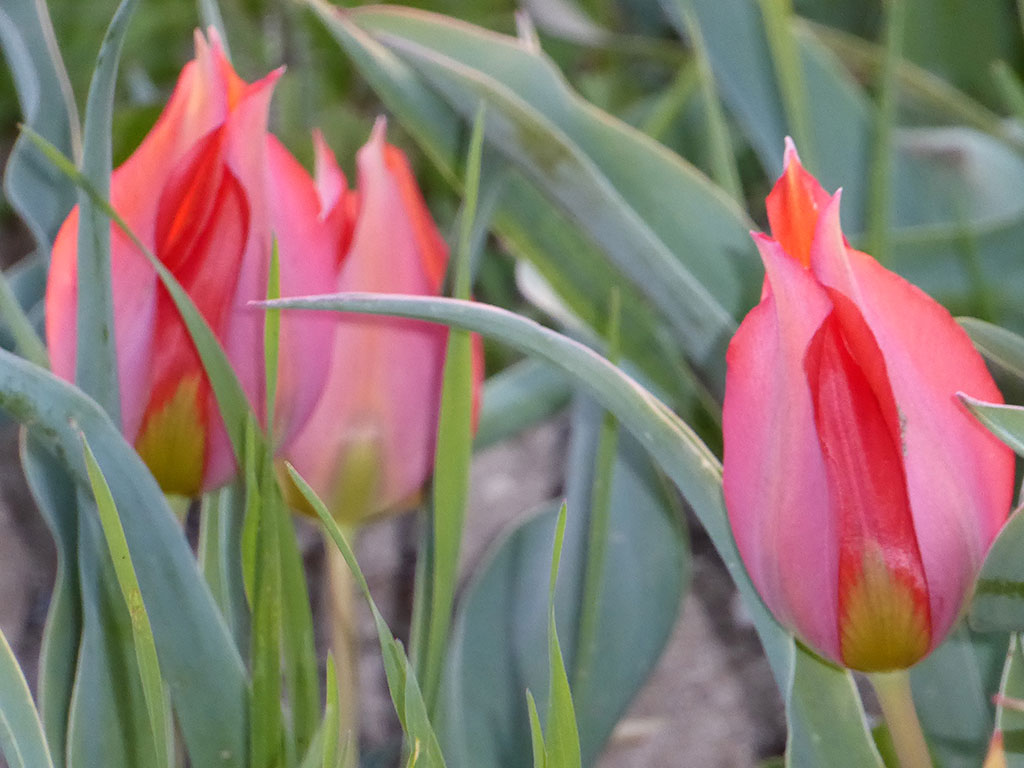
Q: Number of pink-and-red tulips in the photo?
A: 3